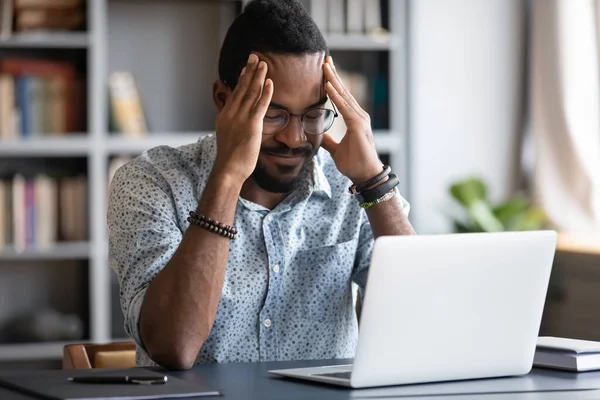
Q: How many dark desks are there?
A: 1